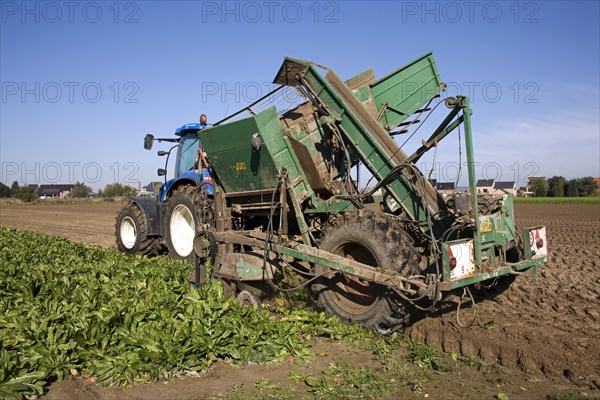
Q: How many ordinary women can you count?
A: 0